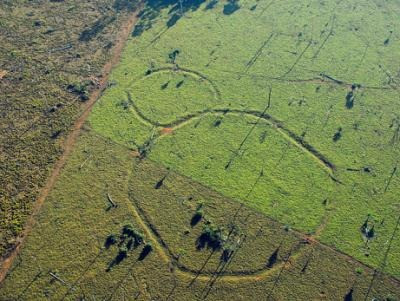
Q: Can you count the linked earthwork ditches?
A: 2